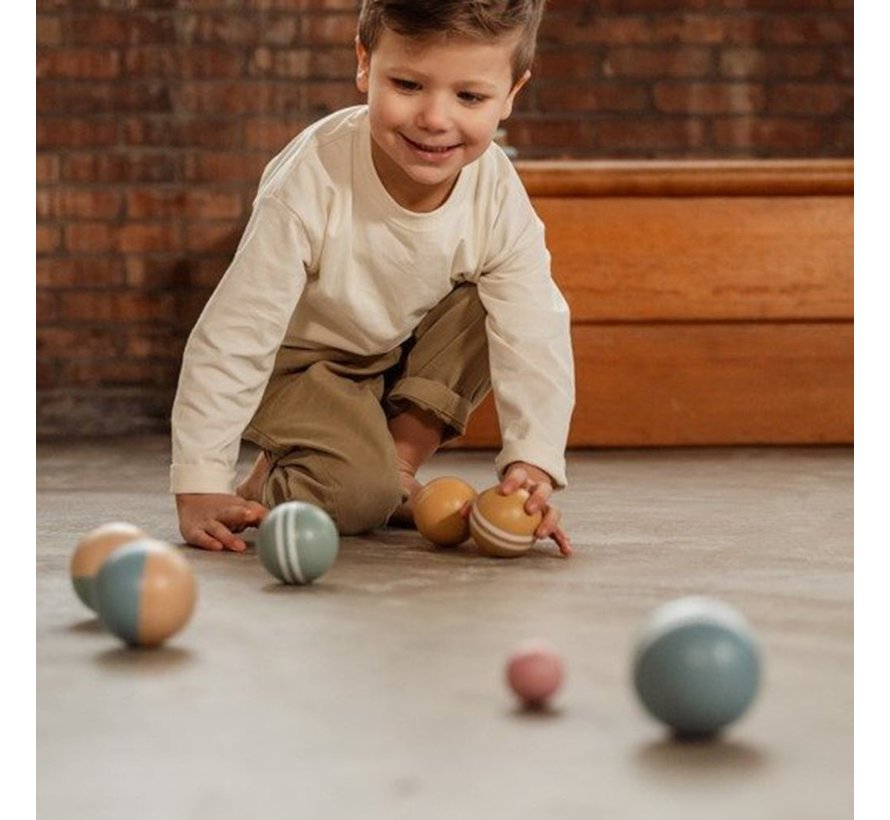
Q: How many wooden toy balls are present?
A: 7